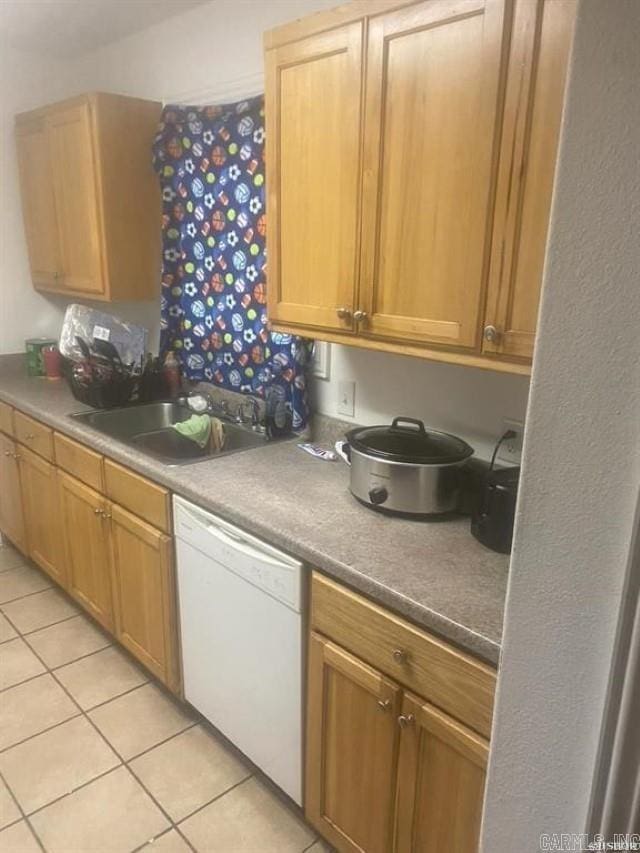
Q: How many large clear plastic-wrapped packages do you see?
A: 1